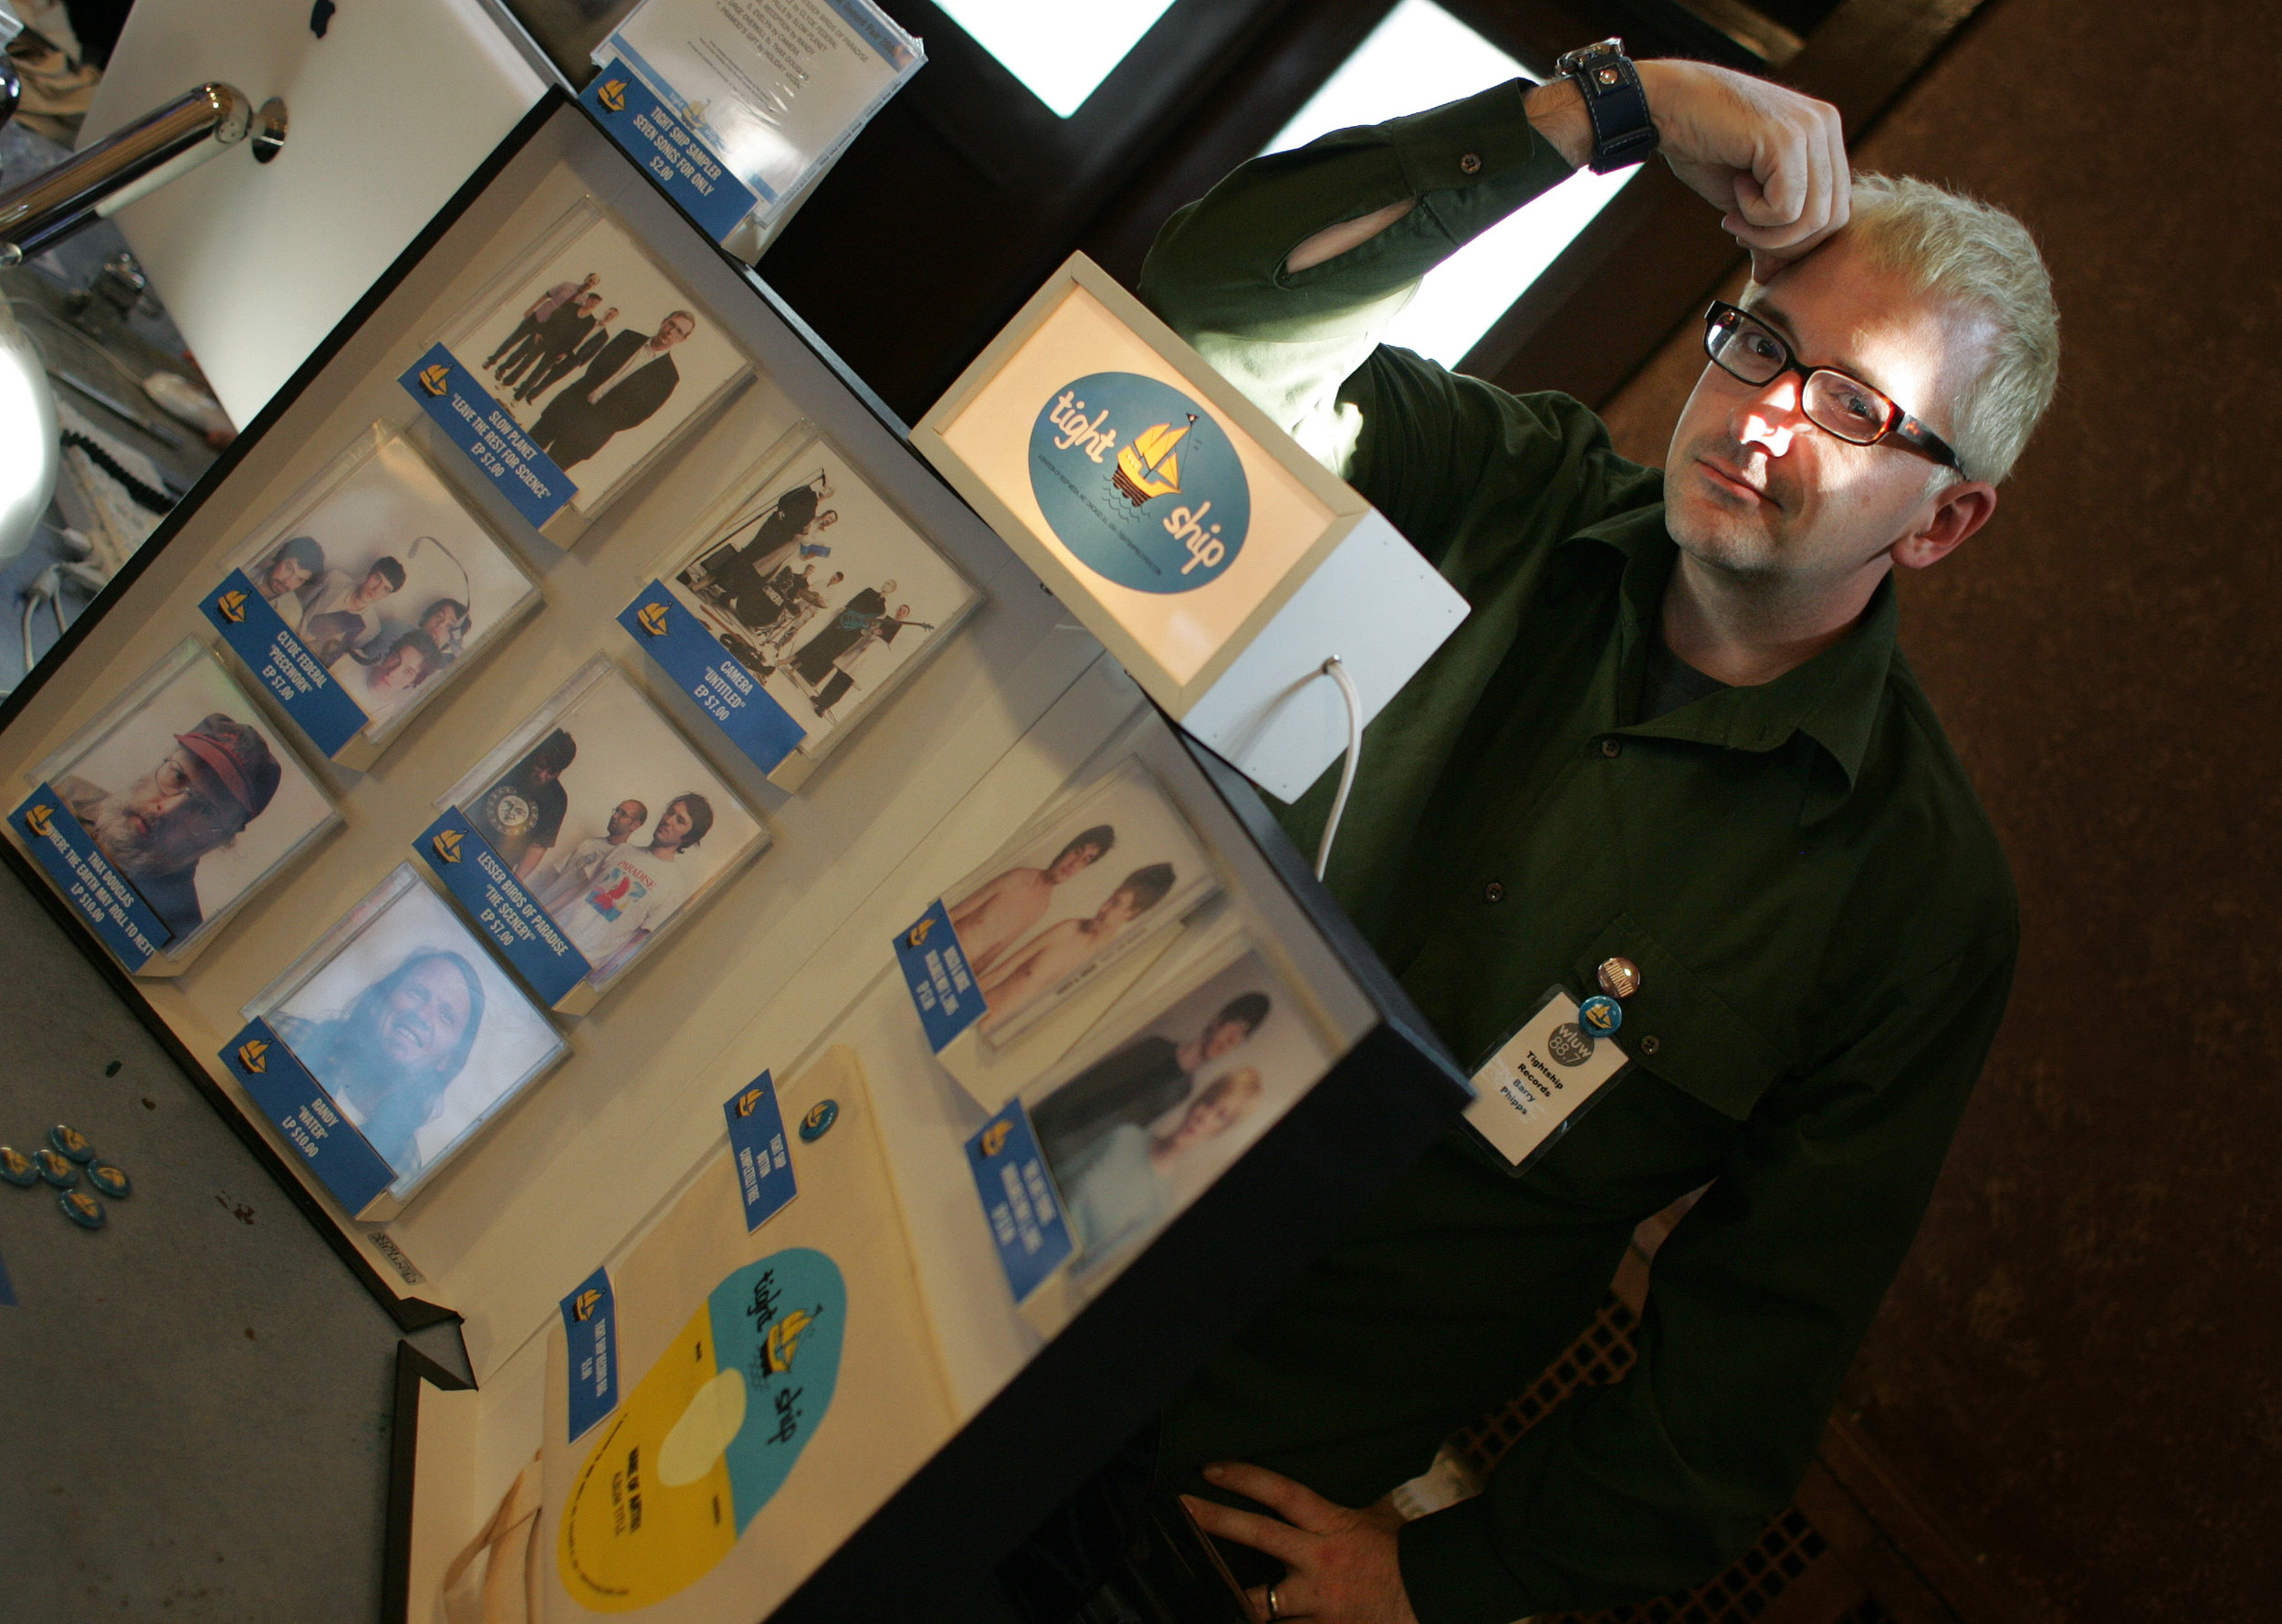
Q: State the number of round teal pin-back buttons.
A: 7